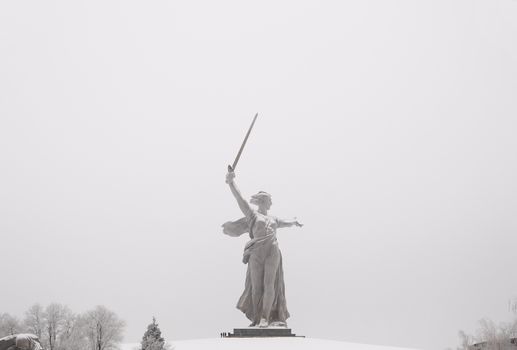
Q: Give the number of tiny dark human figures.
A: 4